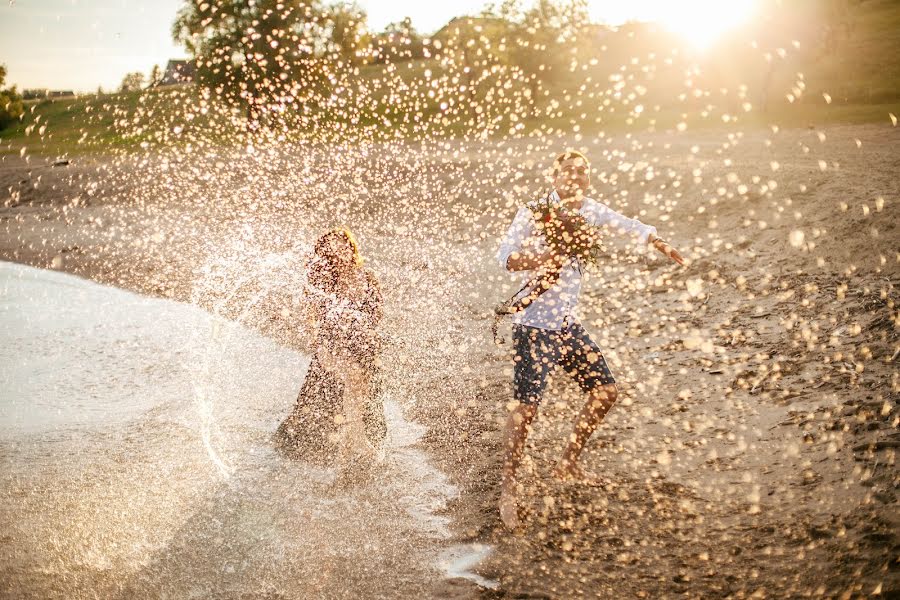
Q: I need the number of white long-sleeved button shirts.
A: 1